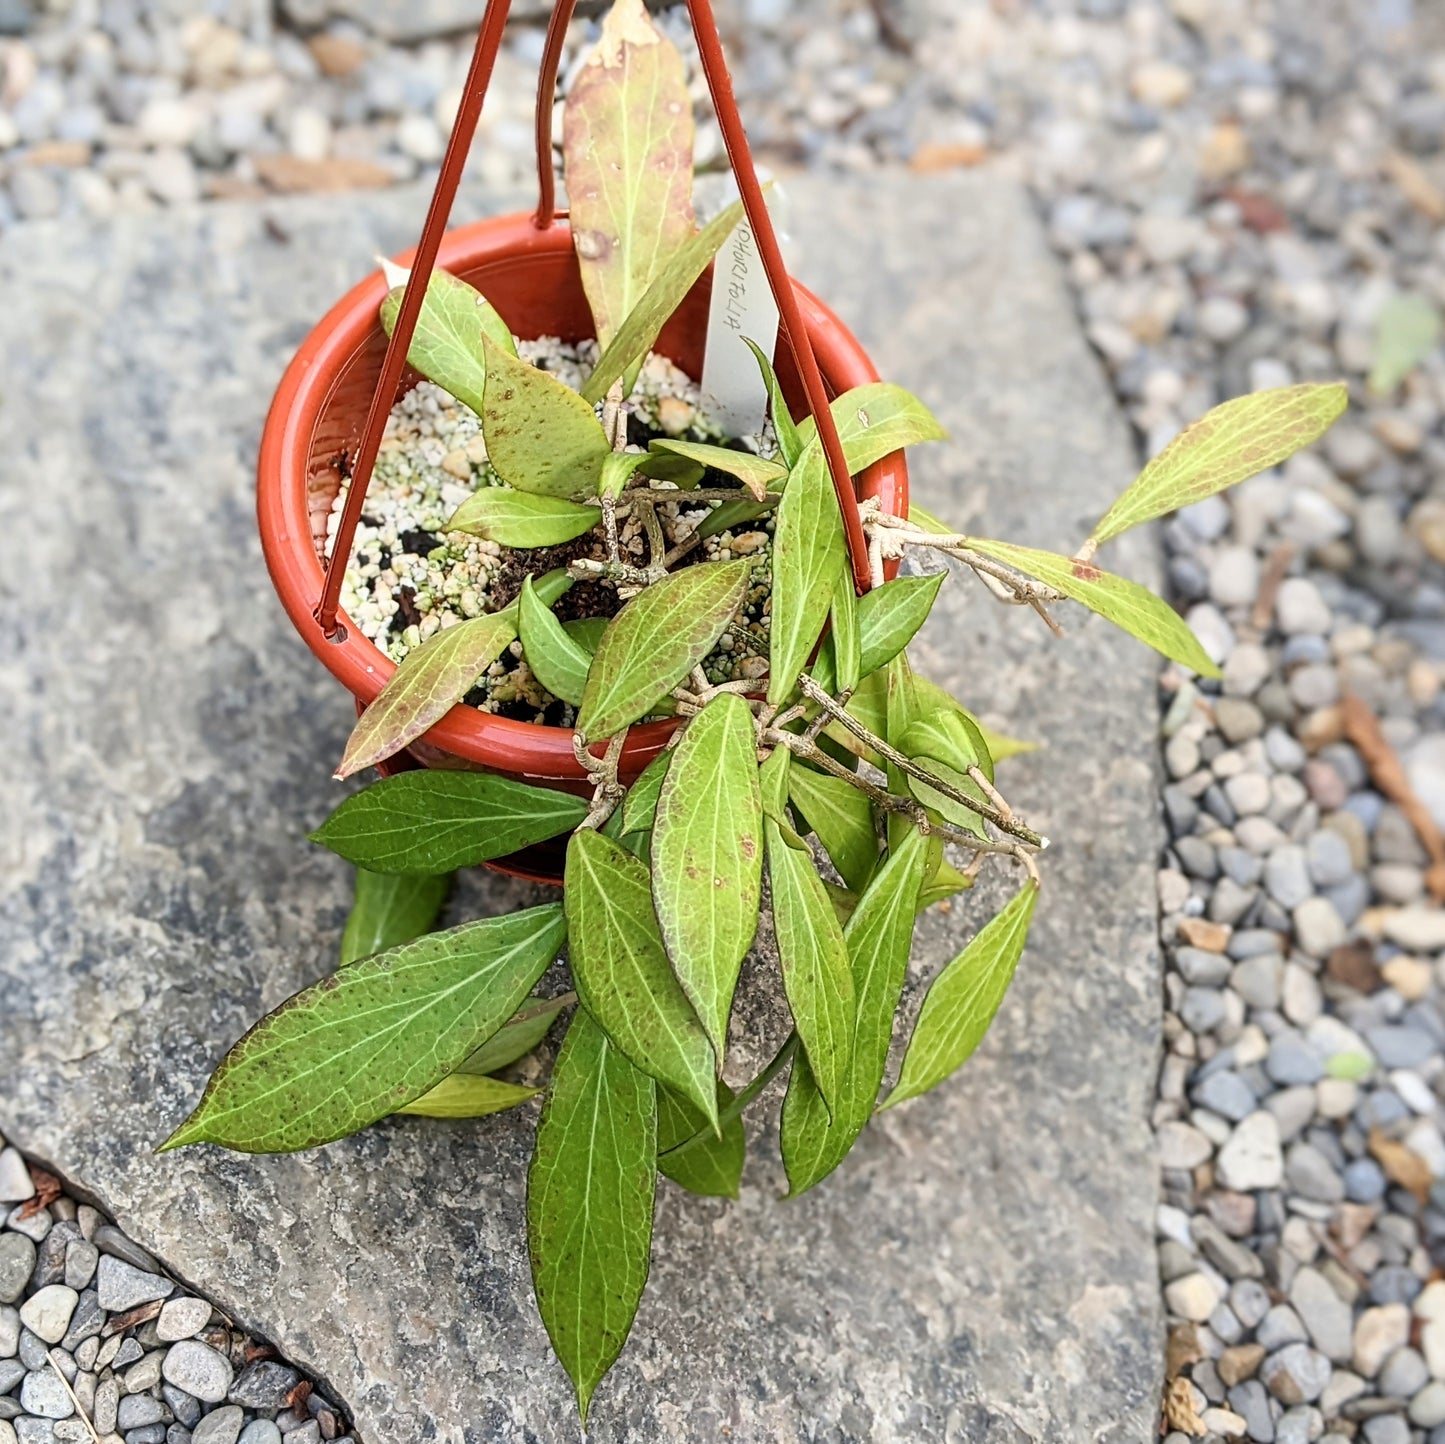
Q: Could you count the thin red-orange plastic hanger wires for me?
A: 3